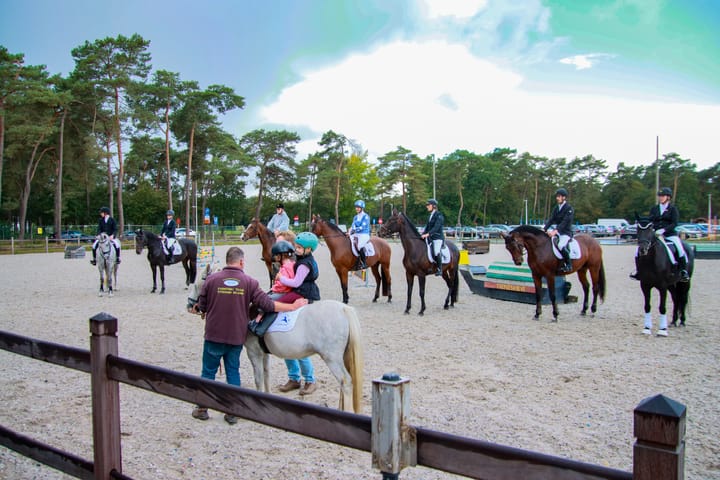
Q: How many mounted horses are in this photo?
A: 8